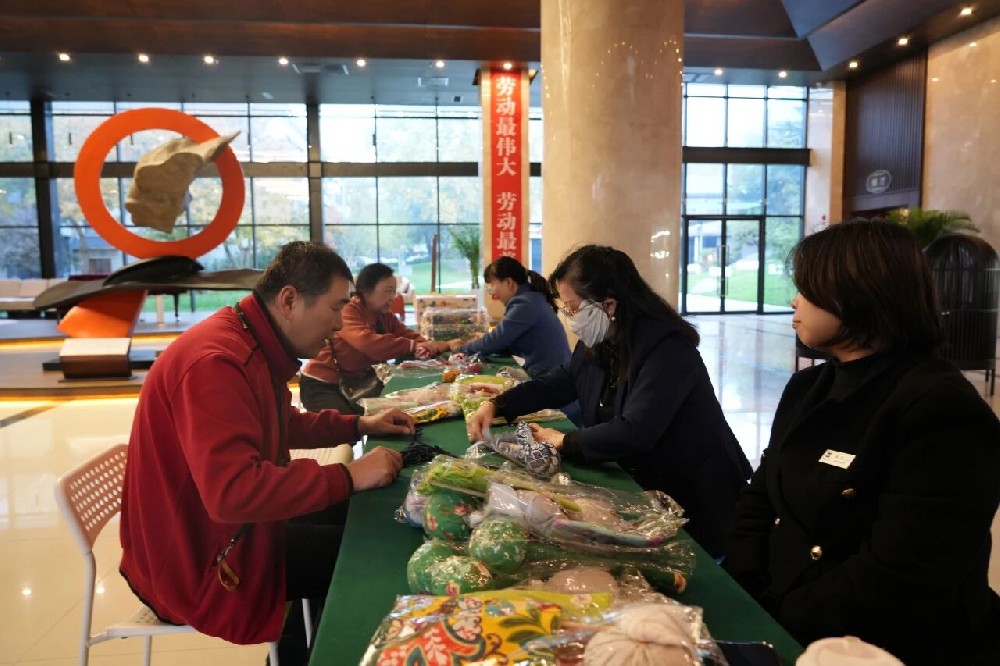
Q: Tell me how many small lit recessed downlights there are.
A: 12